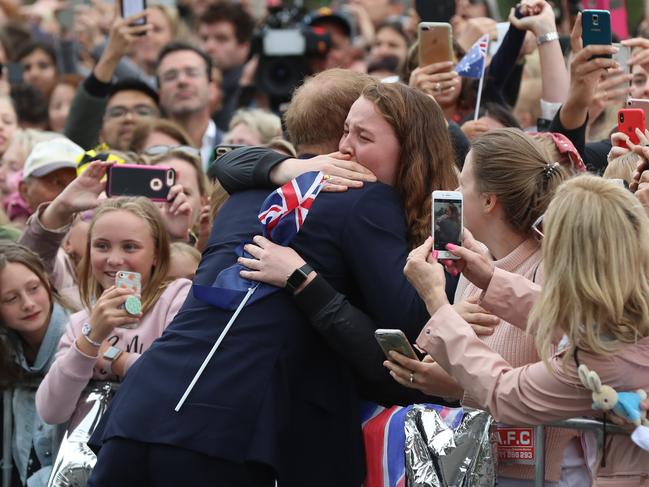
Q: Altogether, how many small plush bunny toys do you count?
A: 1